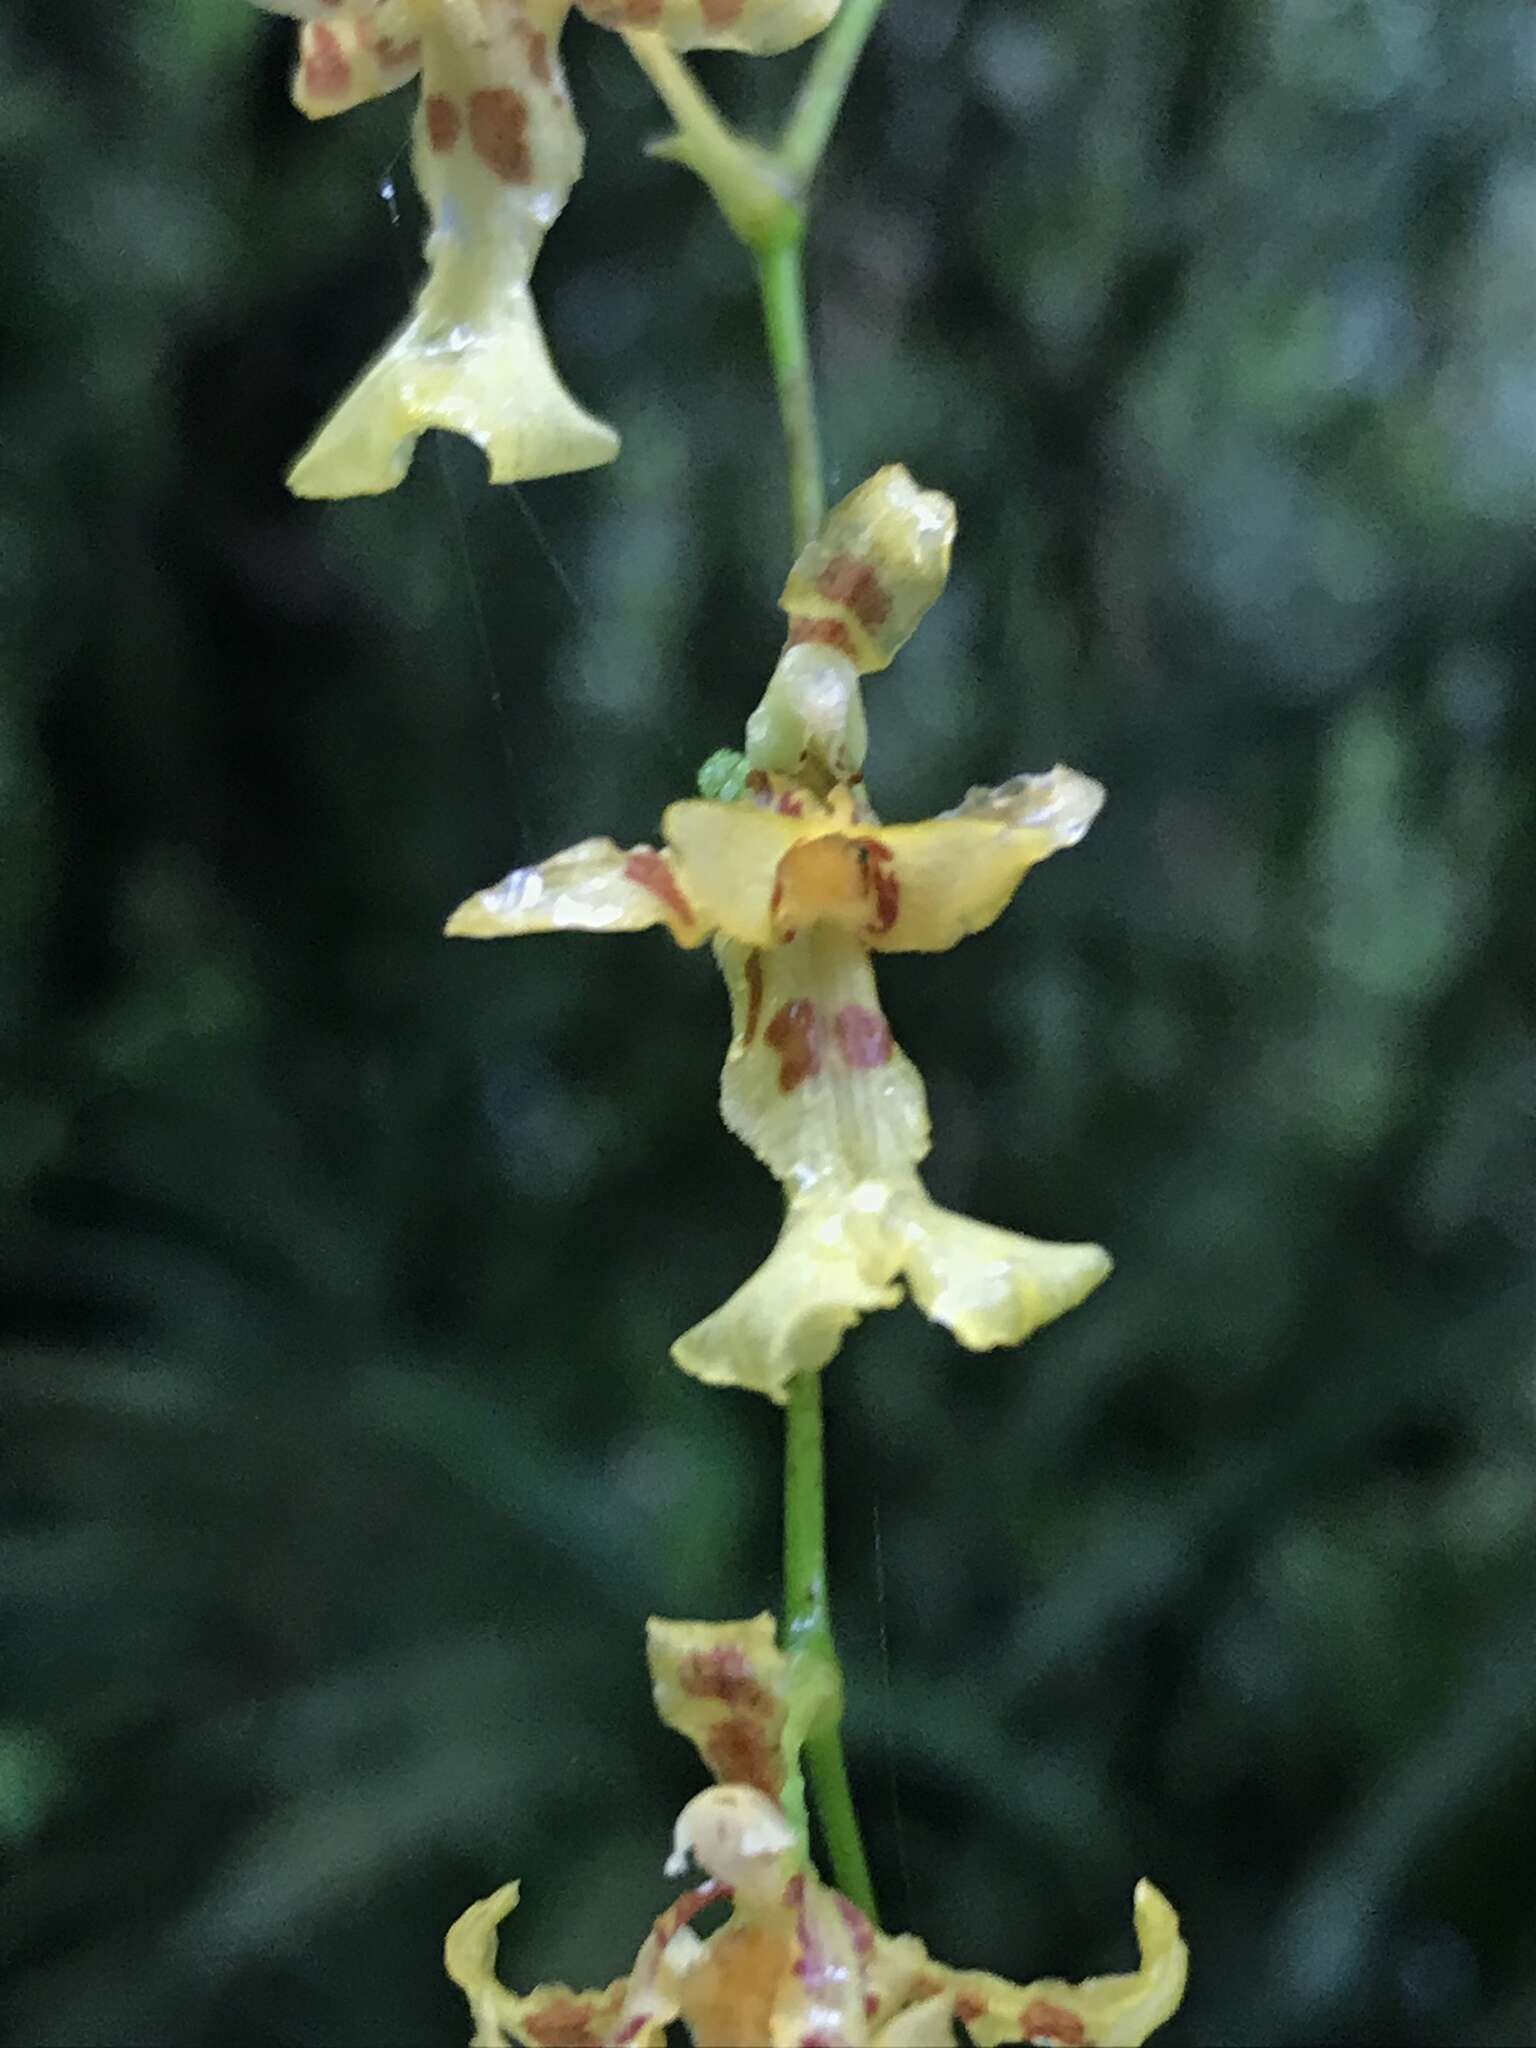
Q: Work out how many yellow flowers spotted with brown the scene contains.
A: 3